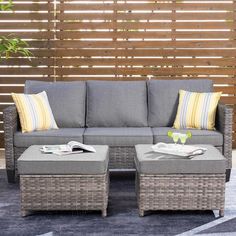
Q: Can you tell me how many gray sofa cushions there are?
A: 6